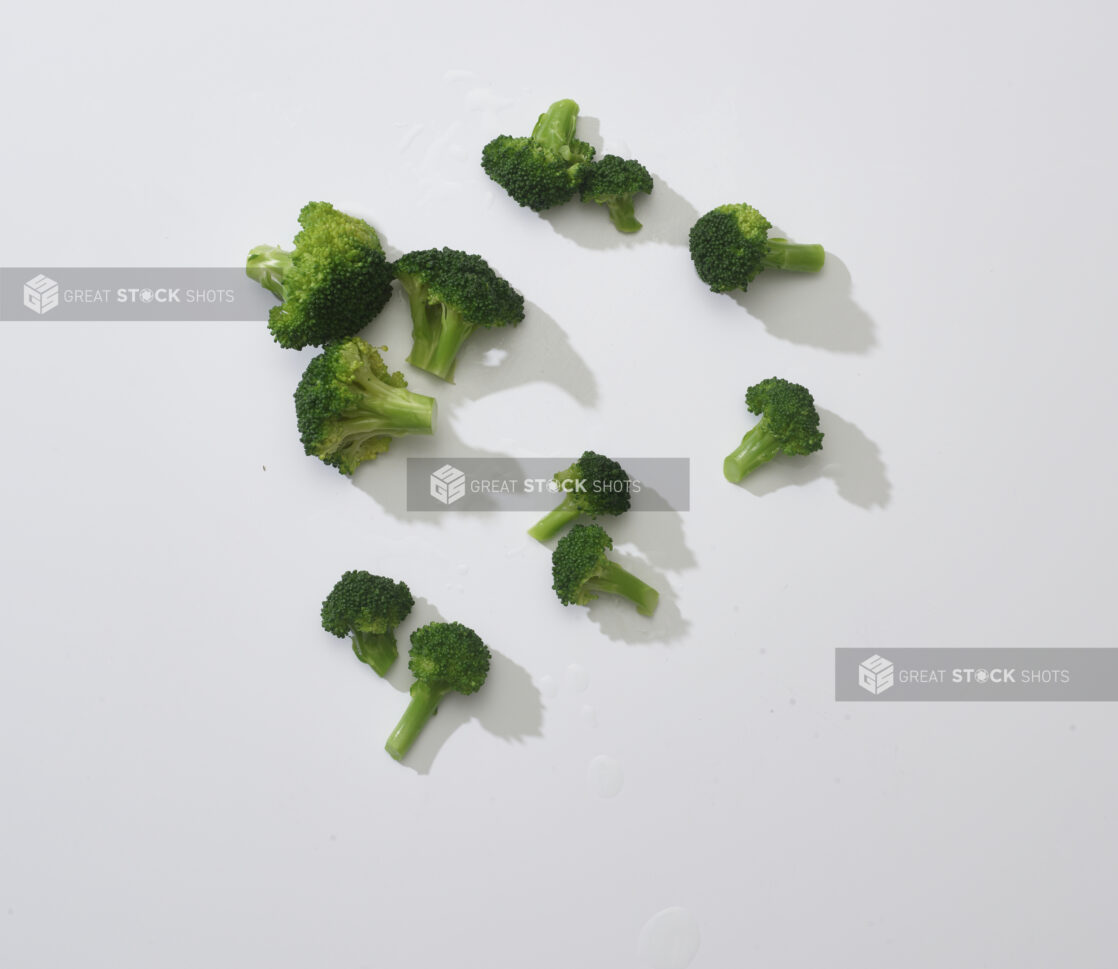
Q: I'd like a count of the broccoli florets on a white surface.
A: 11